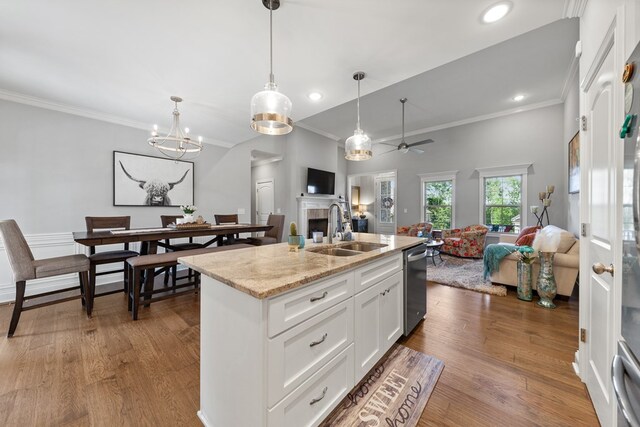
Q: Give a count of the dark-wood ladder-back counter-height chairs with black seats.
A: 3